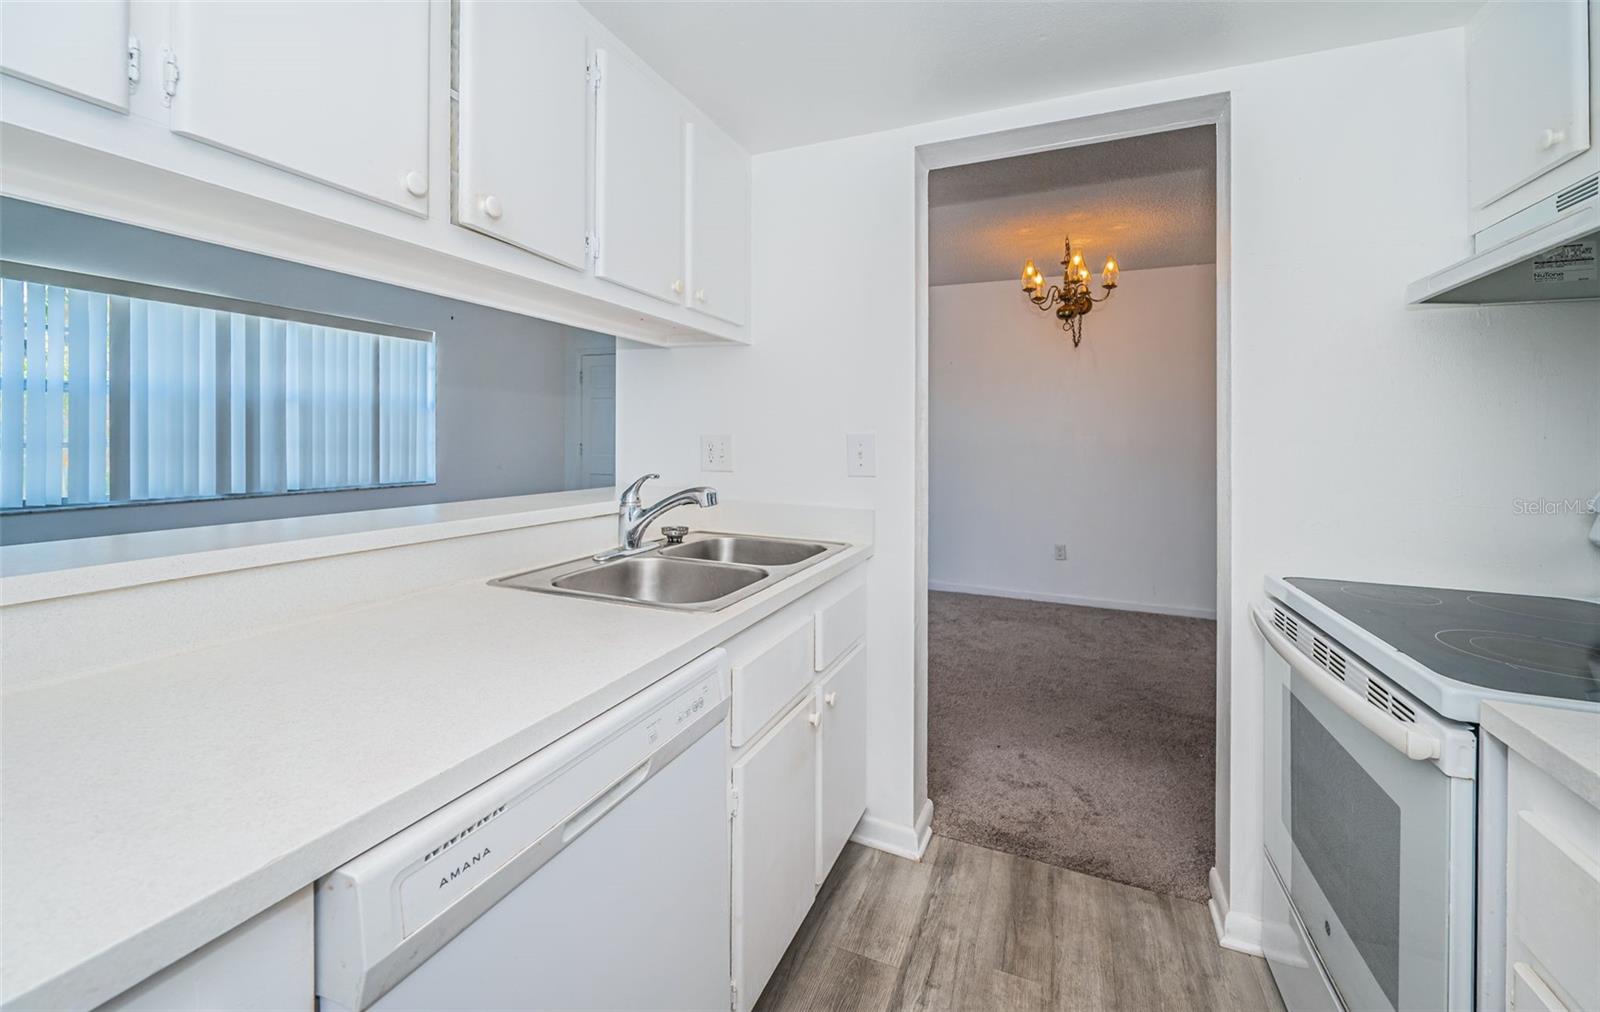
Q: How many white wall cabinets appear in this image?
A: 6